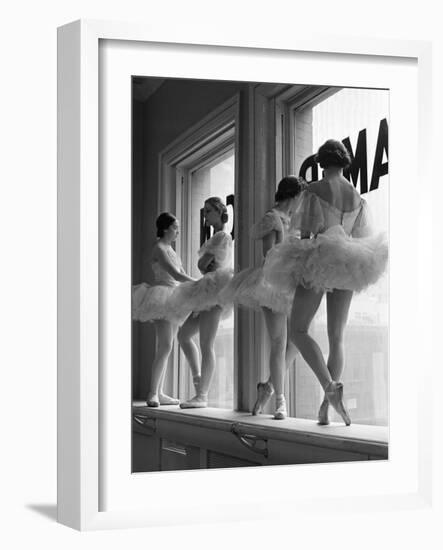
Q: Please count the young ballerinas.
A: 4